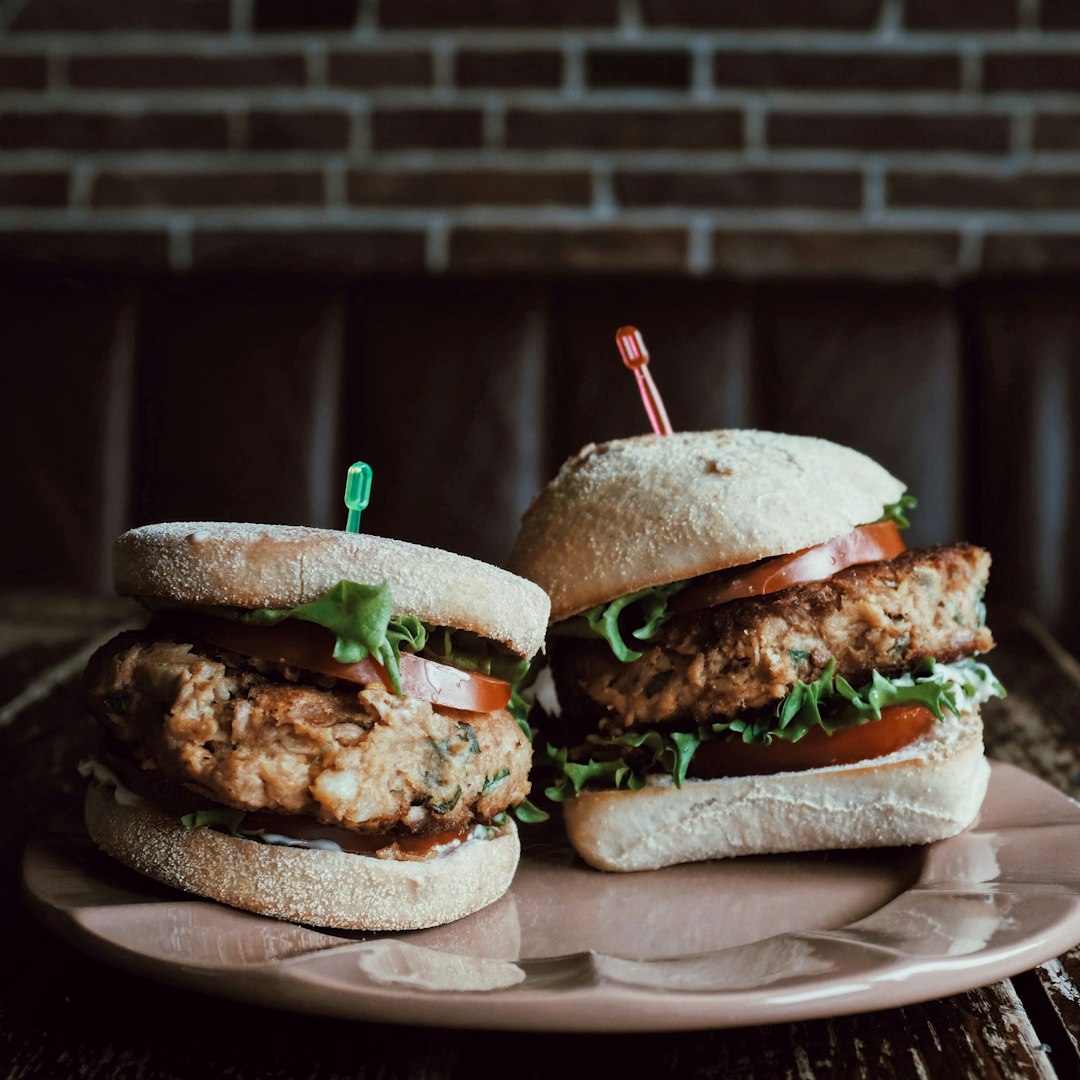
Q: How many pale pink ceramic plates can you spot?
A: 1